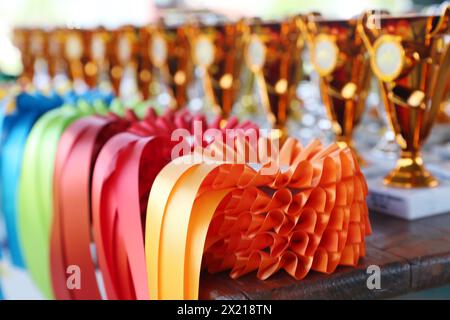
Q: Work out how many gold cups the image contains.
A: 11